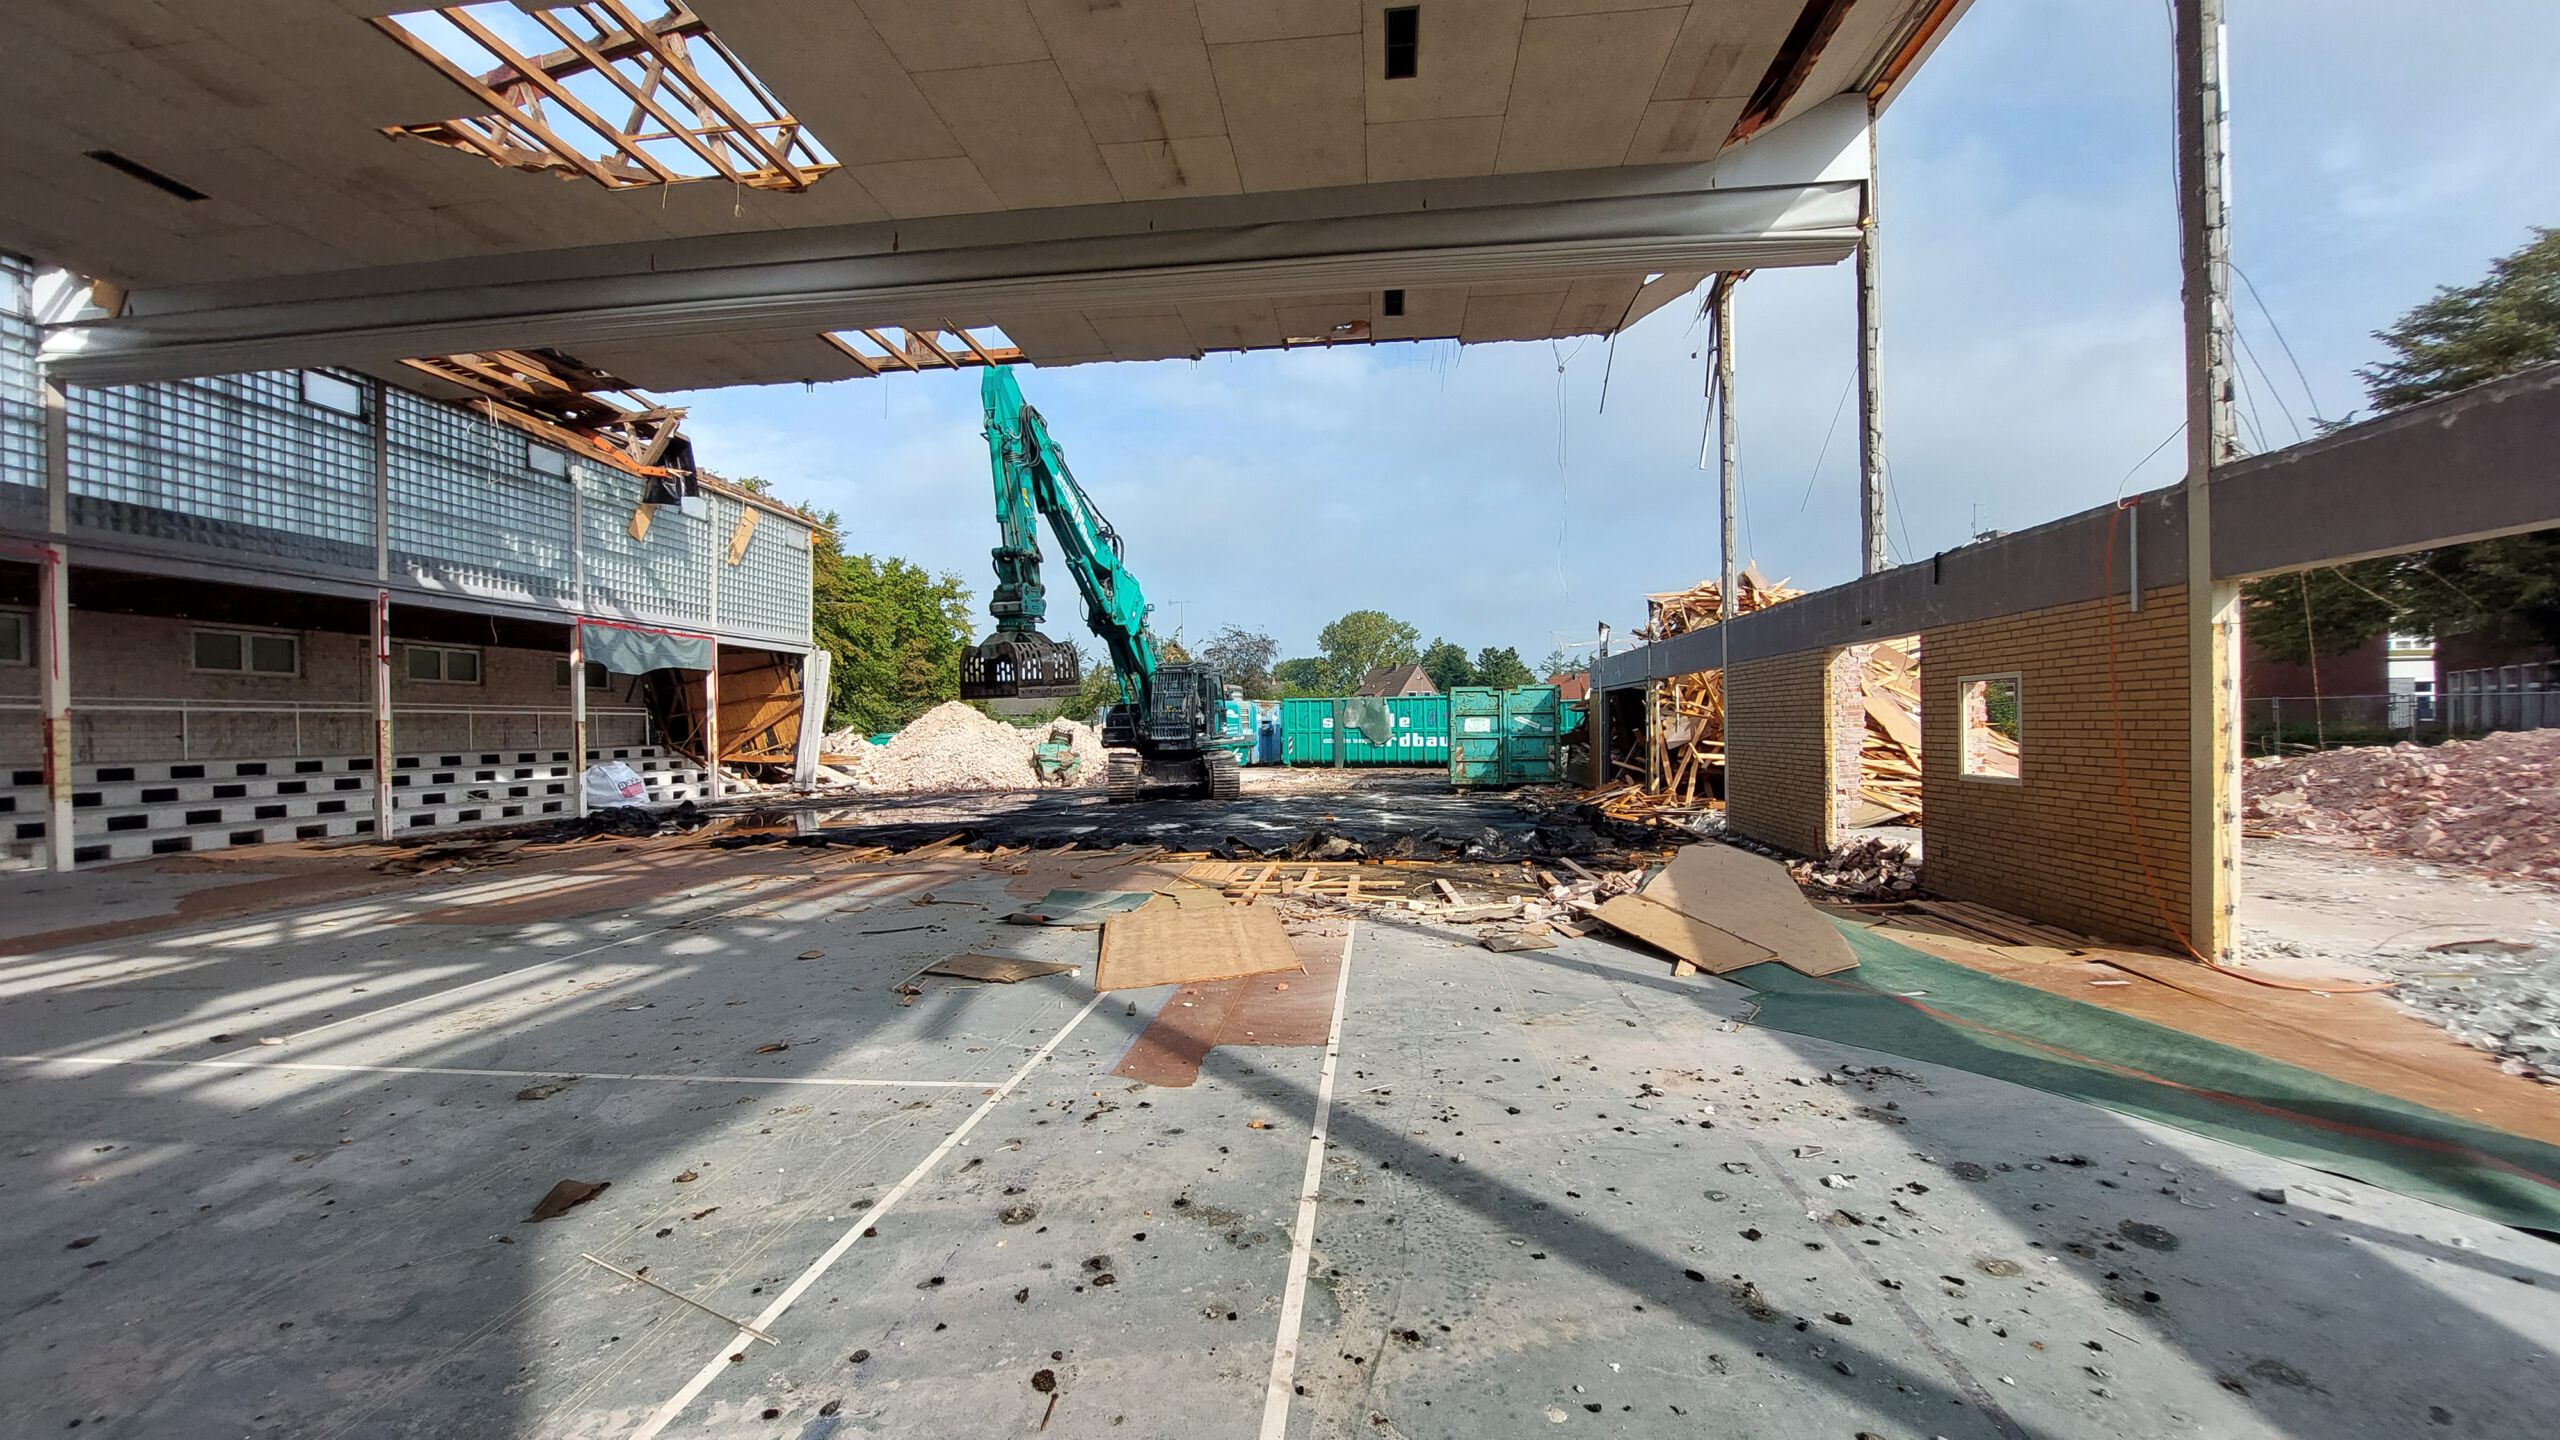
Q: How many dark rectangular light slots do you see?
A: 3